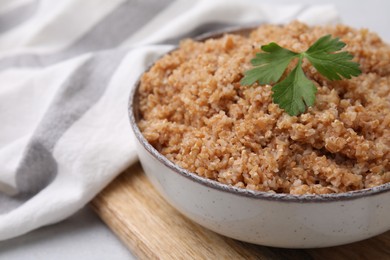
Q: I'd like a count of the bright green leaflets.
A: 3